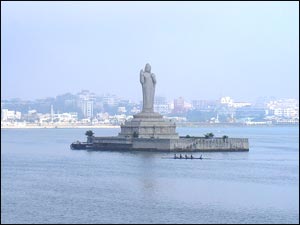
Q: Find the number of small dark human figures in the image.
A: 5